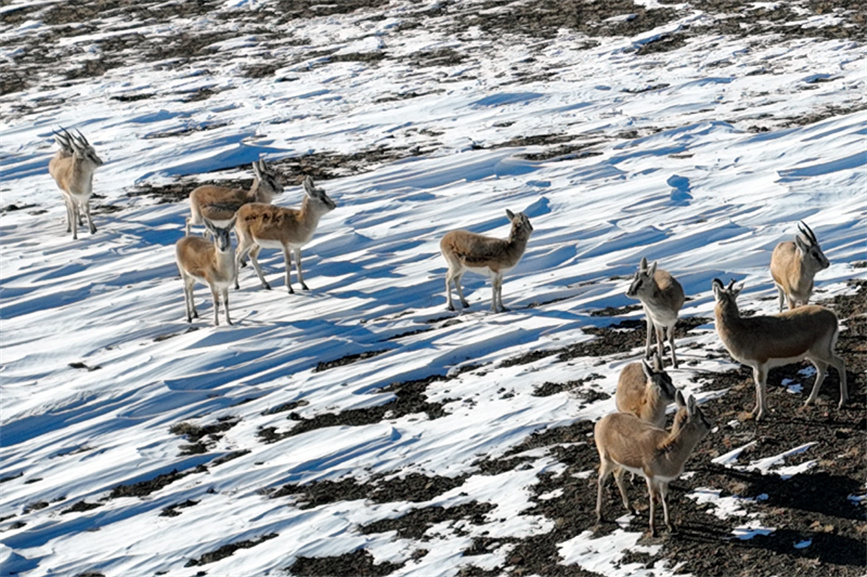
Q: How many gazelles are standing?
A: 11